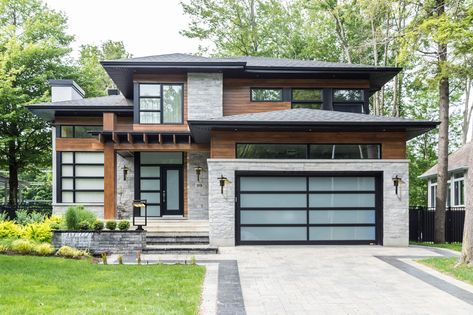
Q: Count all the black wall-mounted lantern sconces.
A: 4